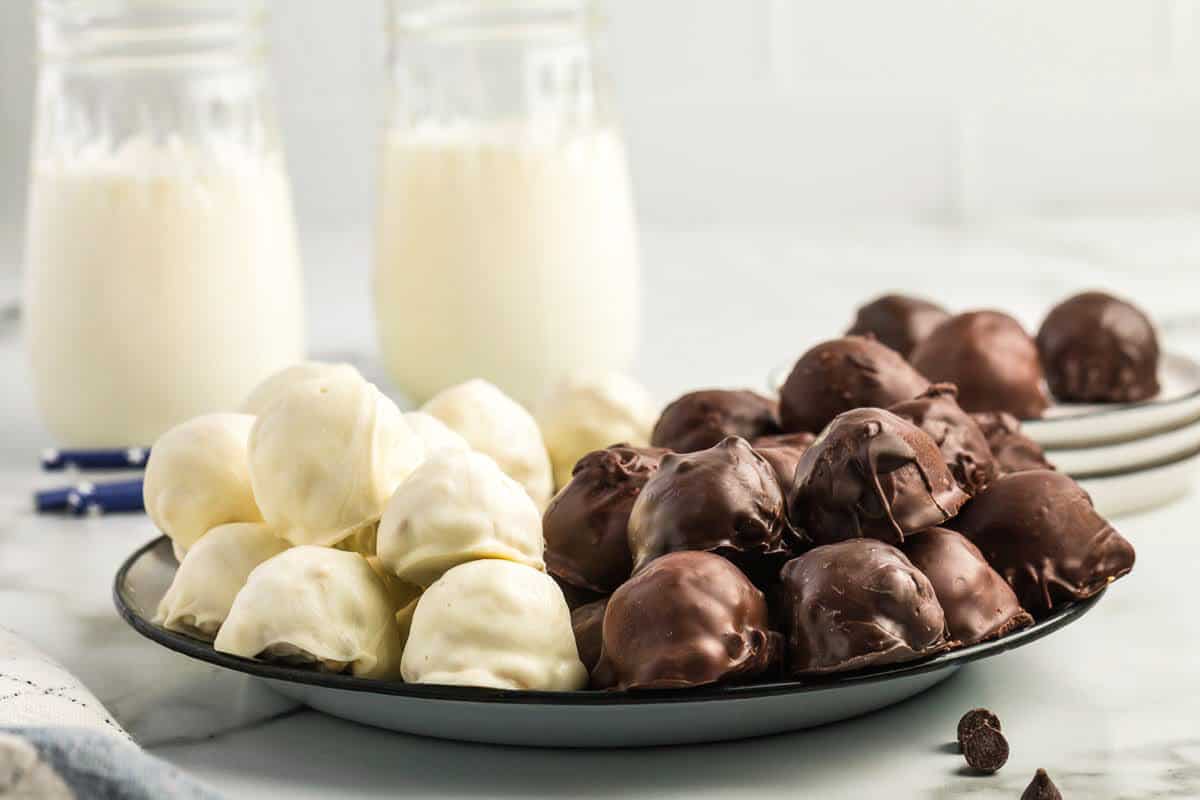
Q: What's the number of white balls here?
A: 10